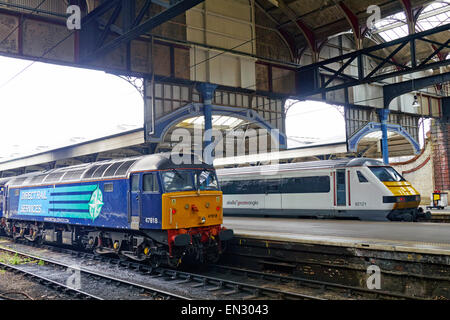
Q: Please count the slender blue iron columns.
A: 2